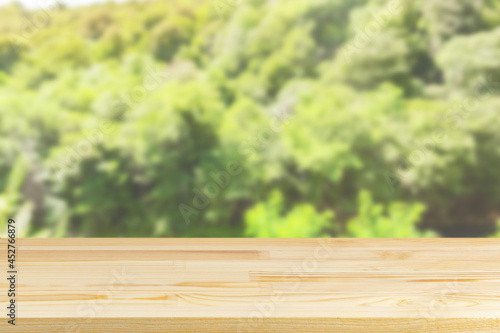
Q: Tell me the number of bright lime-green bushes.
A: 2